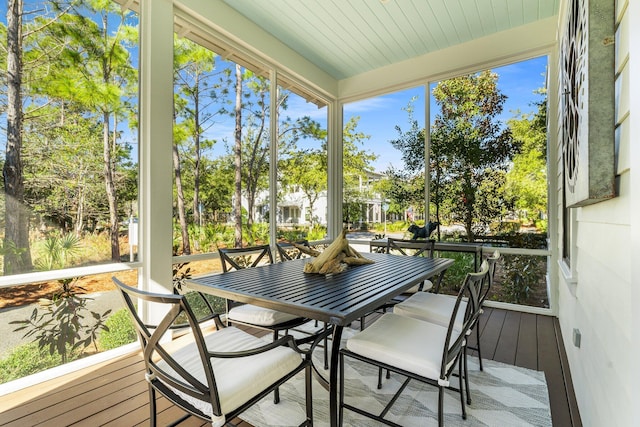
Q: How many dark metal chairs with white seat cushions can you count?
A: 6